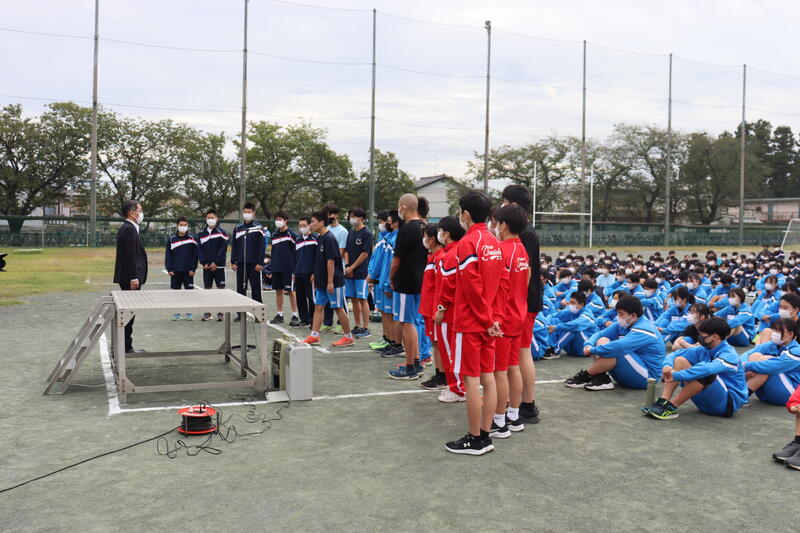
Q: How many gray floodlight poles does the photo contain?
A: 7